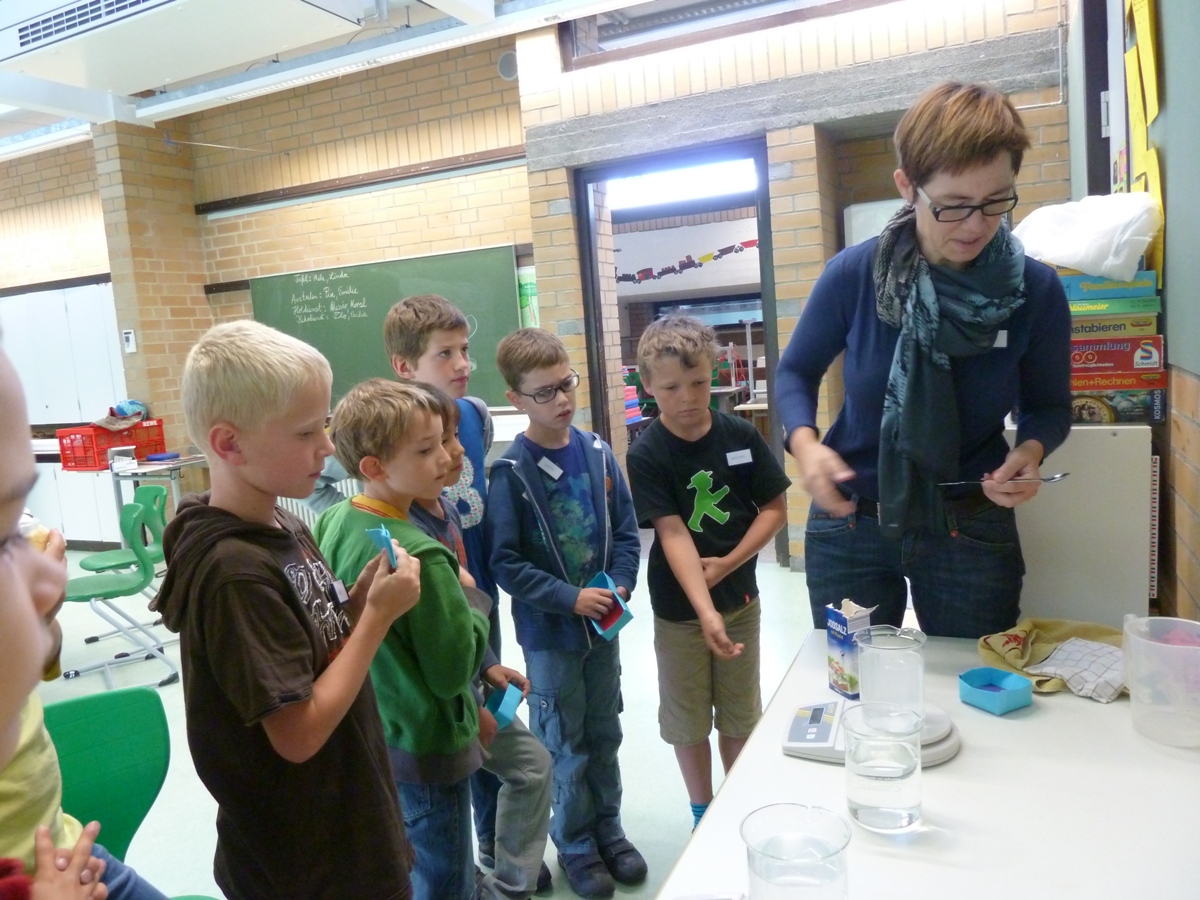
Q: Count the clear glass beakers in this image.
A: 3